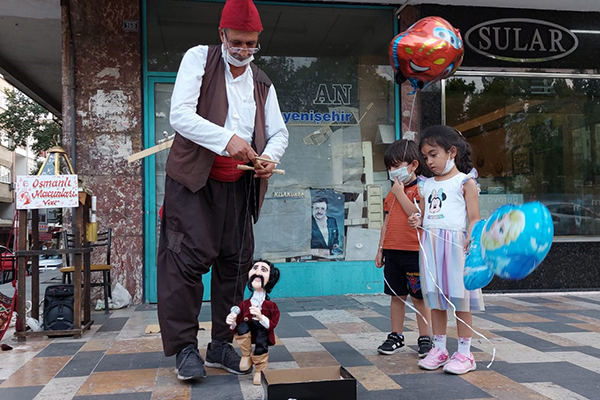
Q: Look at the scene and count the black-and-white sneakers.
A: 2